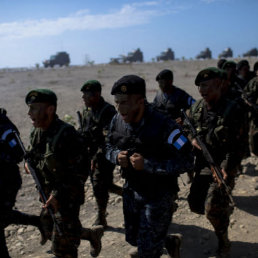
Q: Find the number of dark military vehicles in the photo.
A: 6